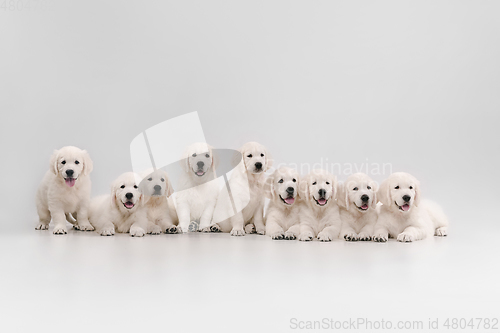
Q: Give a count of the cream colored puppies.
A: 9